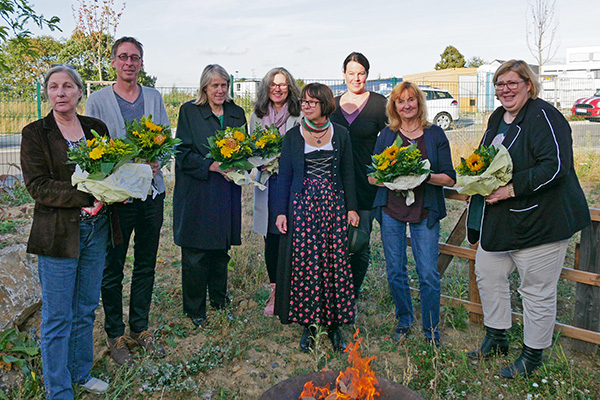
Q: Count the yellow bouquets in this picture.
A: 6